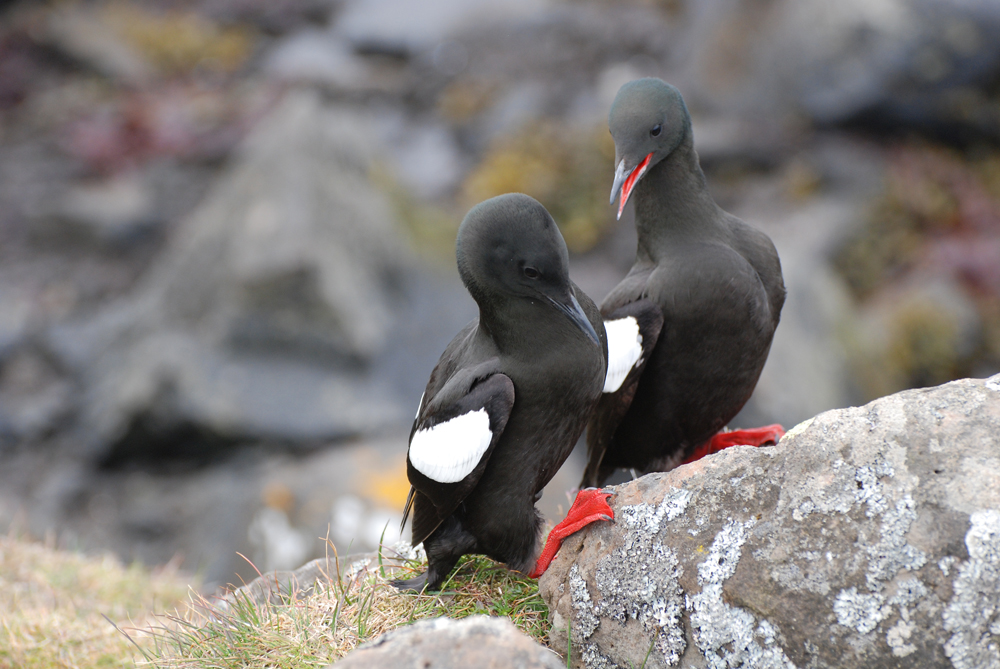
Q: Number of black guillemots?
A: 2